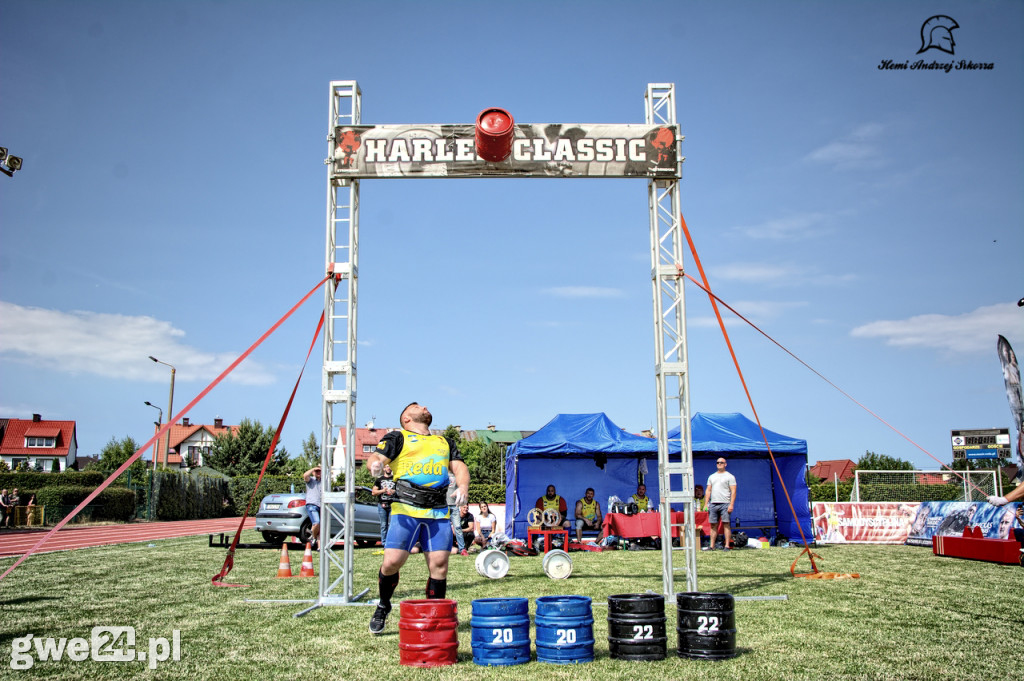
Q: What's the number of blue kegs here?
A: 2